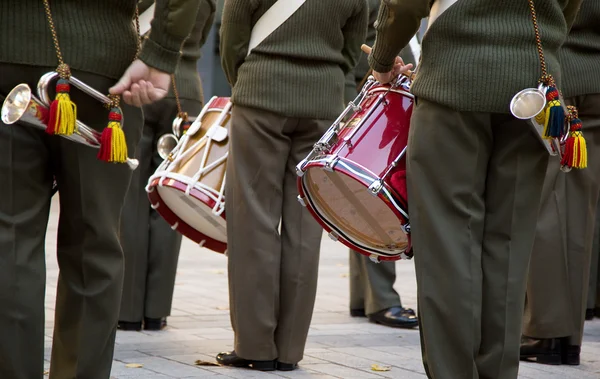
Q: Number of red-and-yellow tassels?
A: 3